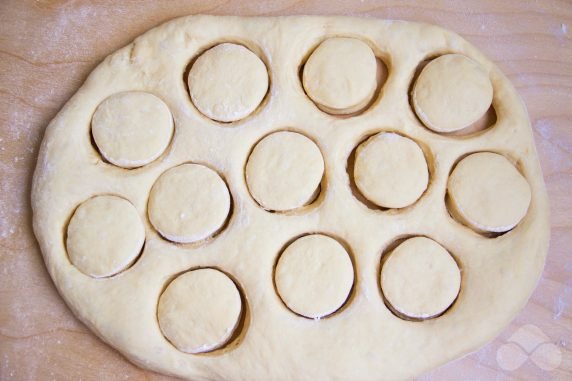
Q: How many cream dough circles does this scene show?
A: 12